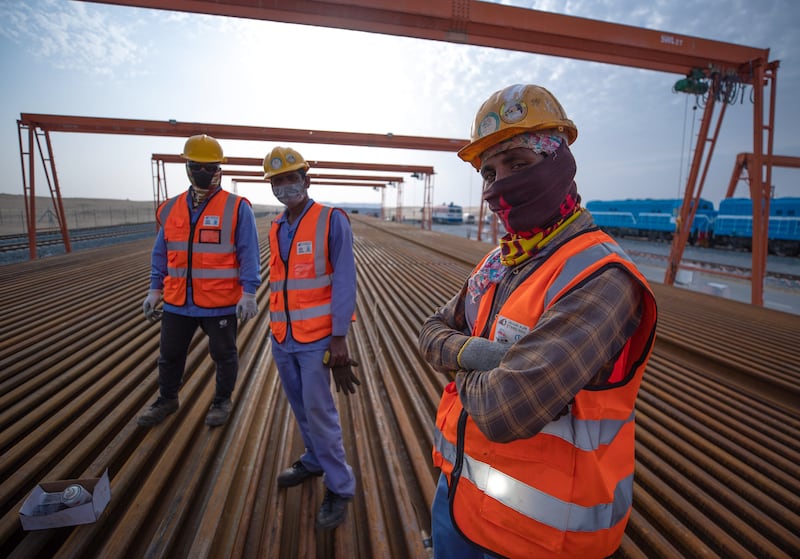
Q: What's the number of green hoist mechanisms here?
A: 1